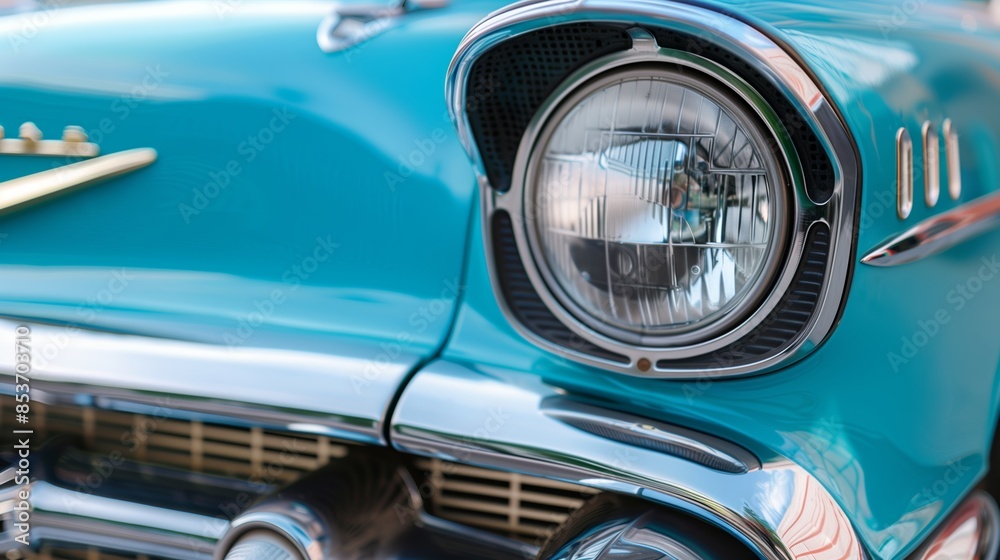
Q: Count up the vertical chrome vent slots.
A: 3